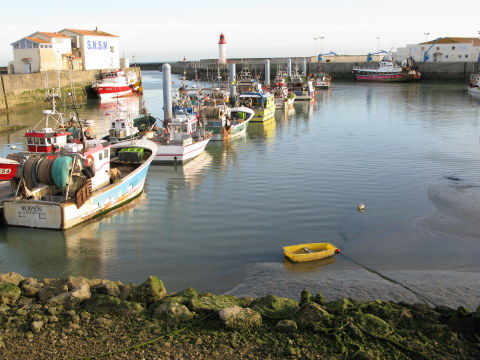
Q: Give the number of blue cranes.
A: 3